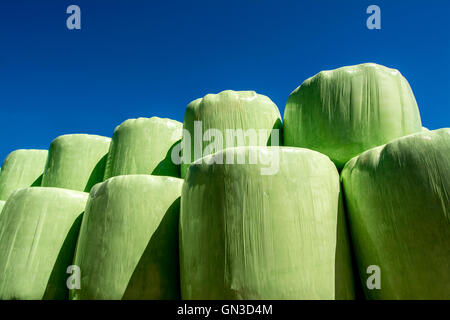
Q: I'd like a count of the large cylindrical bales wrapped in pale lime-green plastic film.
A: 9